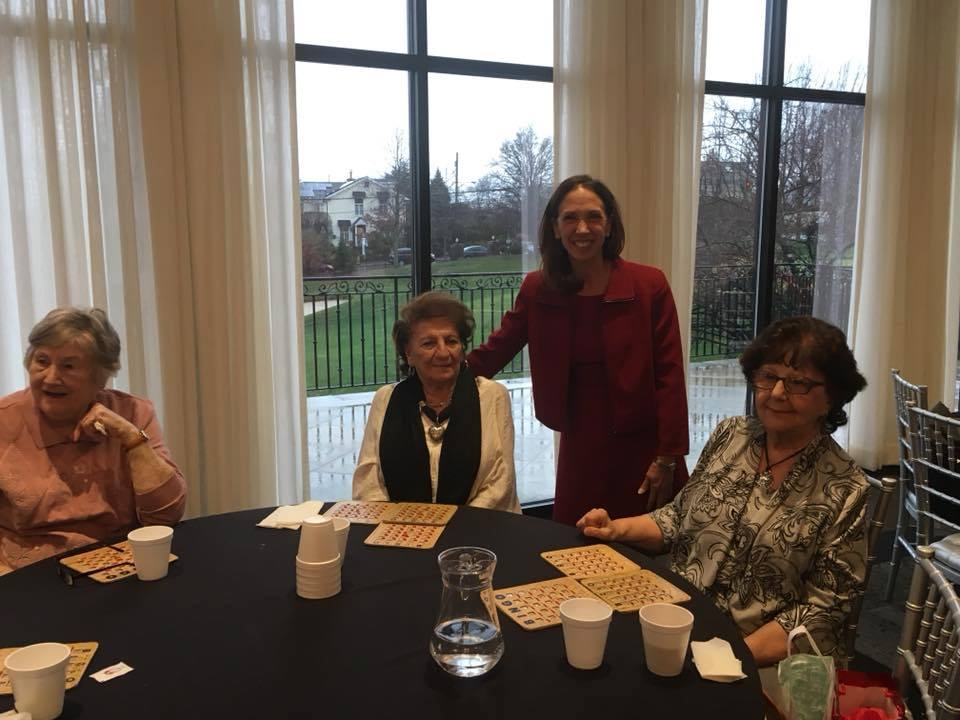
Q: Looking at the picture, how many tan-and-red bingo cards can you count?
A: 8